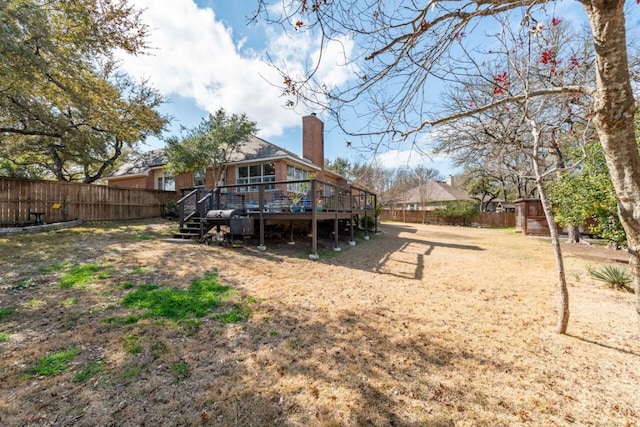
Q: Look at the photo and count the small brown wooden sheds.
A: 1